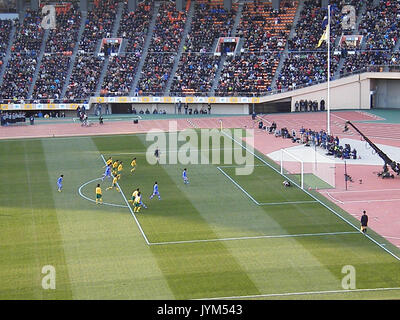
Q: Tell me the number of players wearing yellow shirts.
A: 8